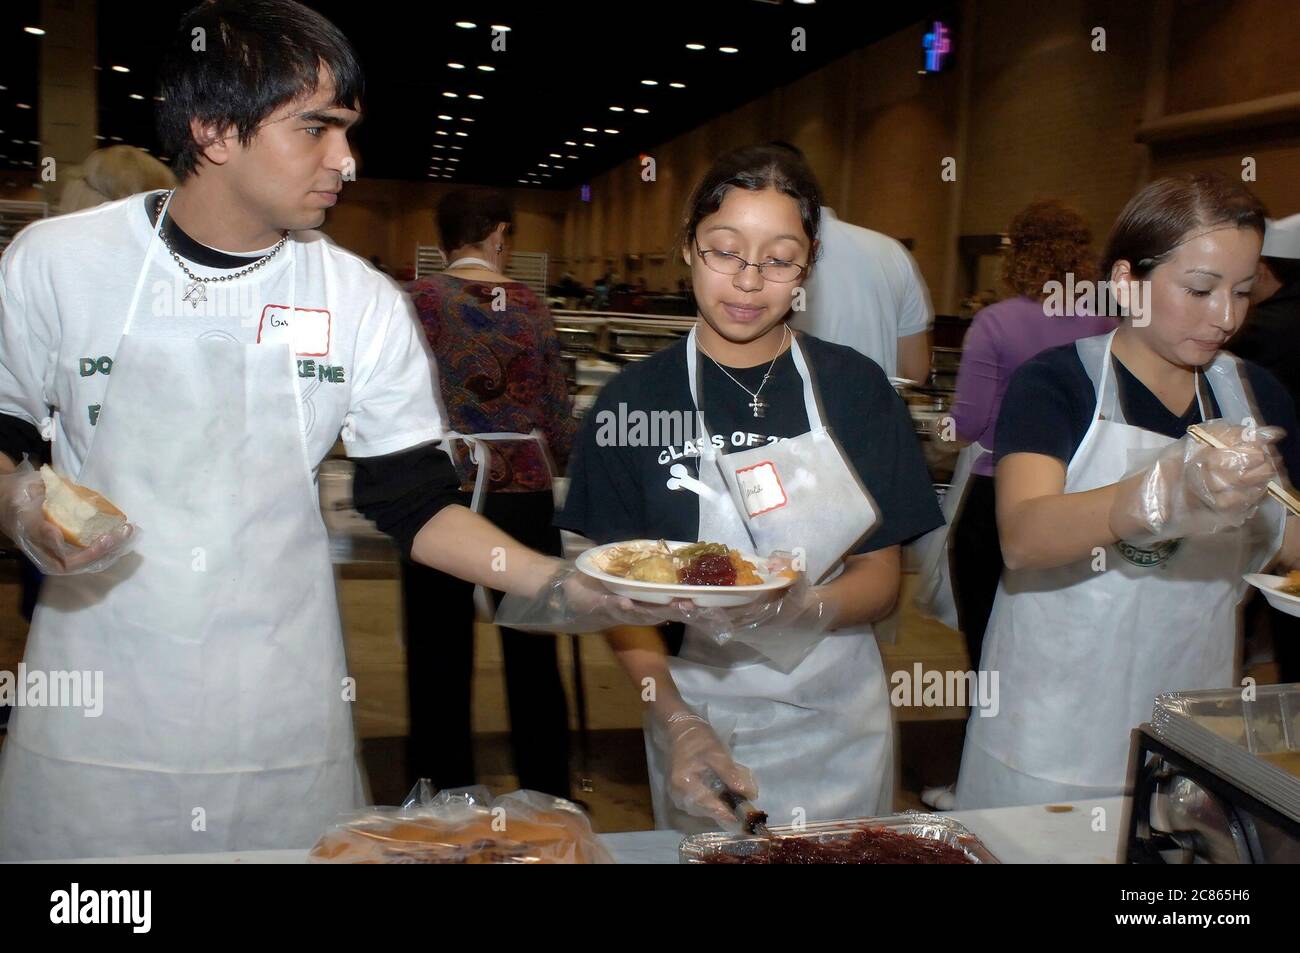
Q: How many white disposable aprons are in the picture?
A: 5